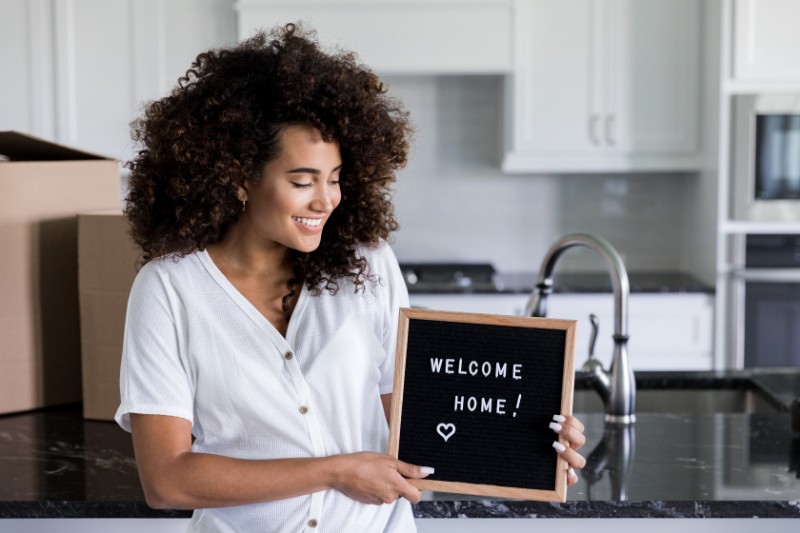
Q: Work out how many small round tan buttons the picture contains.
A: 3